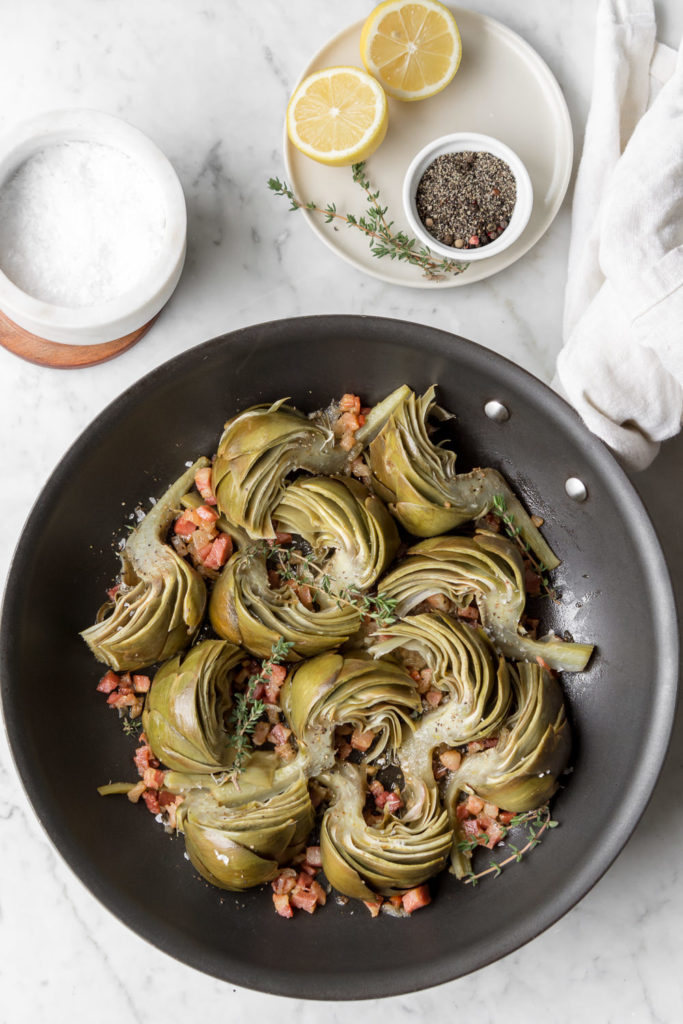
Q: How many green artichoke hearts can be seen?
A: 12